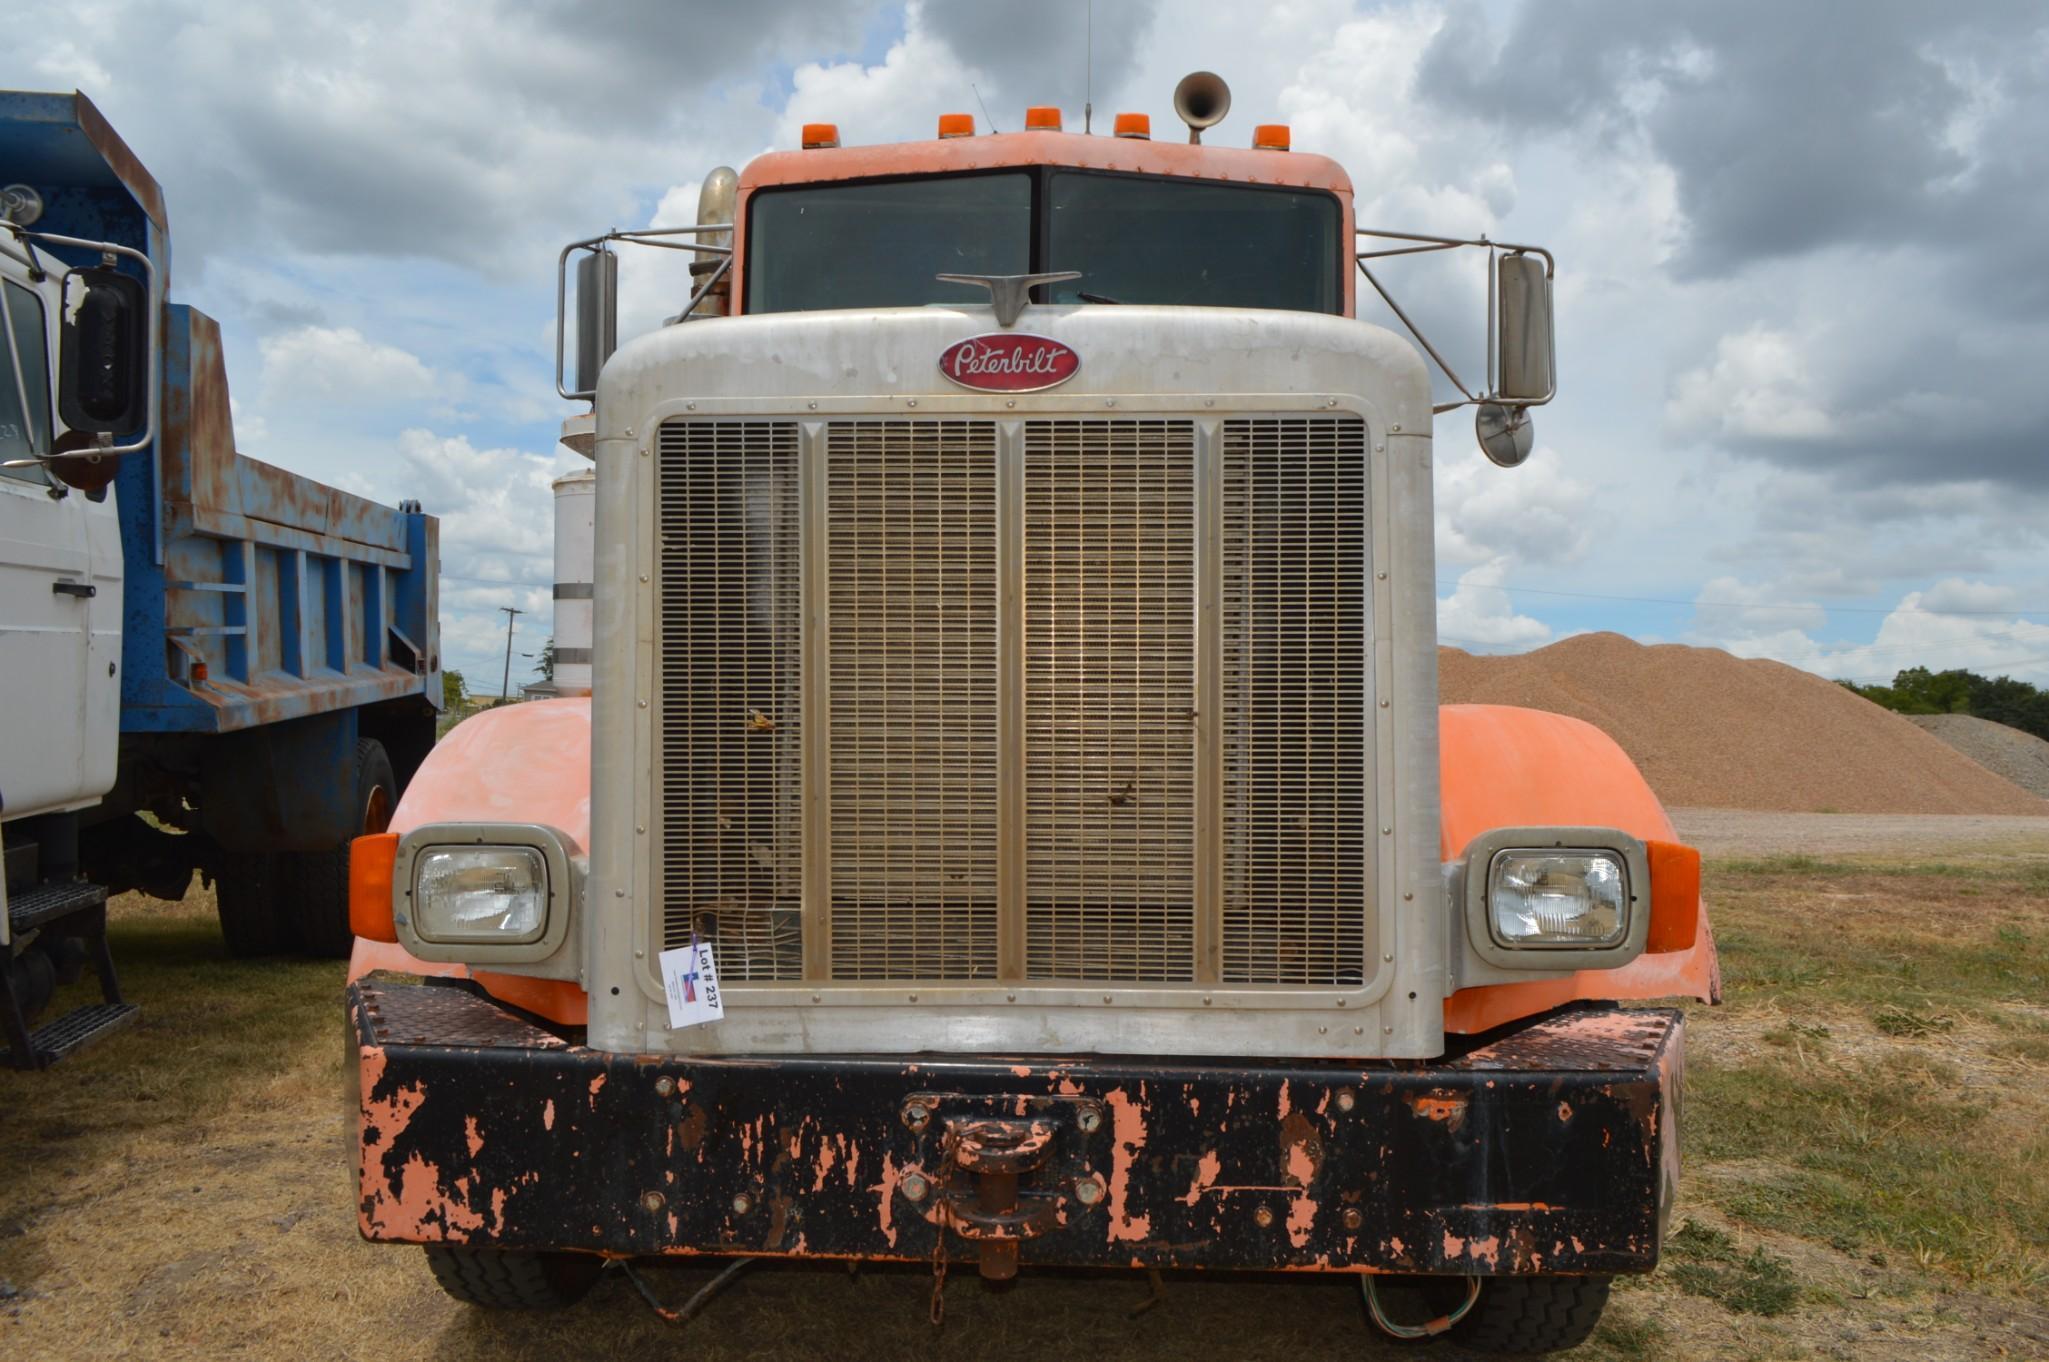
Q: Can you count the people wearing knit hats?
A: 0